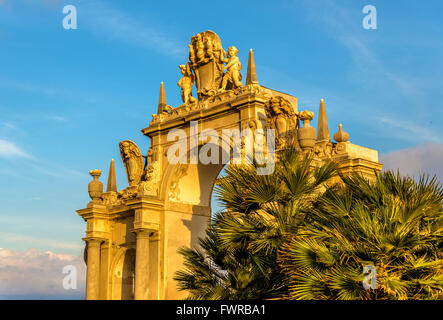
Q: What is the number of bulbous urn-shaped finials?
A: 3